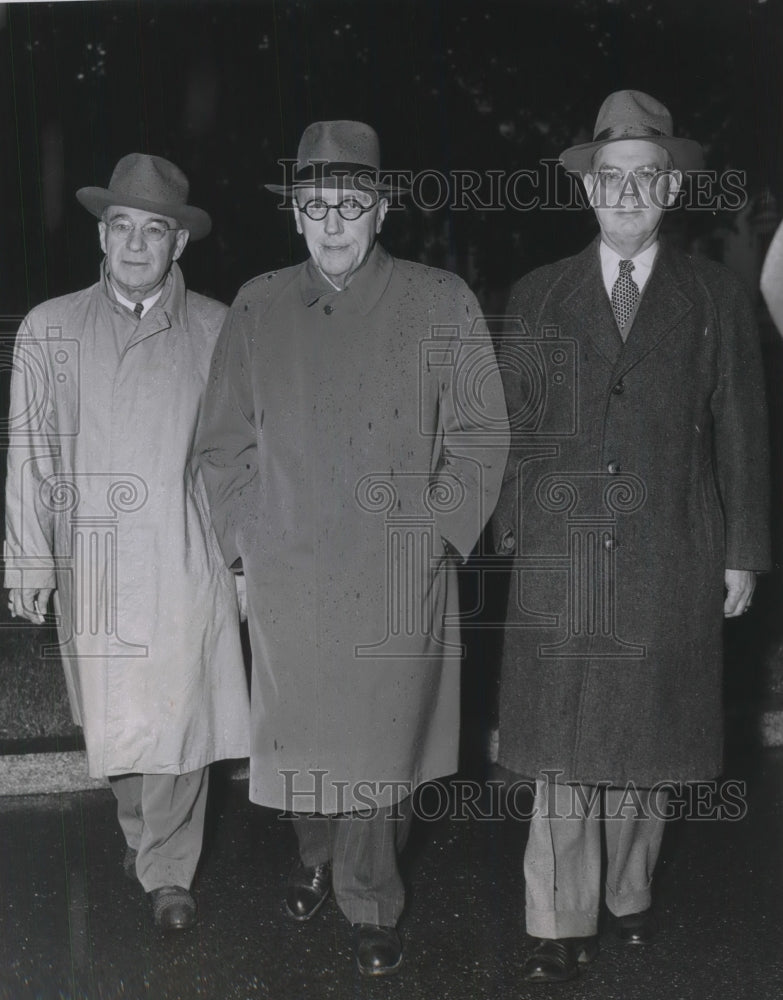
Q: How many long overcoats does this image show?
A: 3